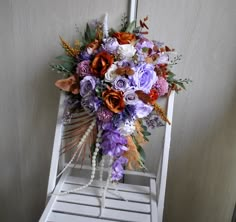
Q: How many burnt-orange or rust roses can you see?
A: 3